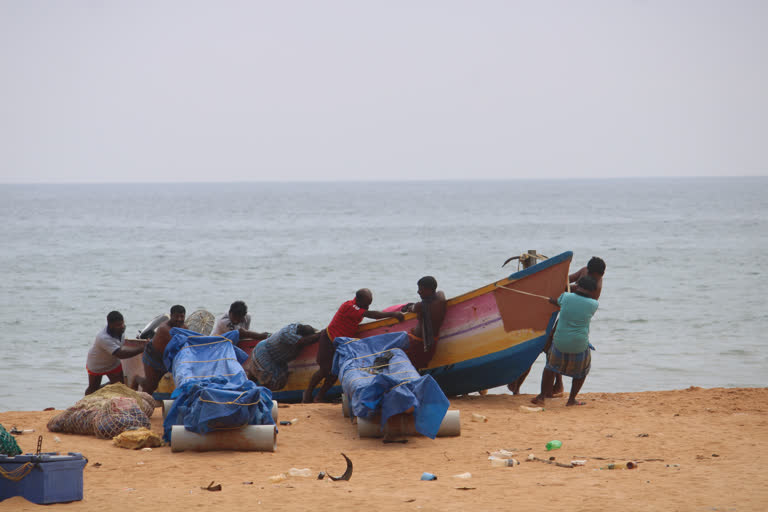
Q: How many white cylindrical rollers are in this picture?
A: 4